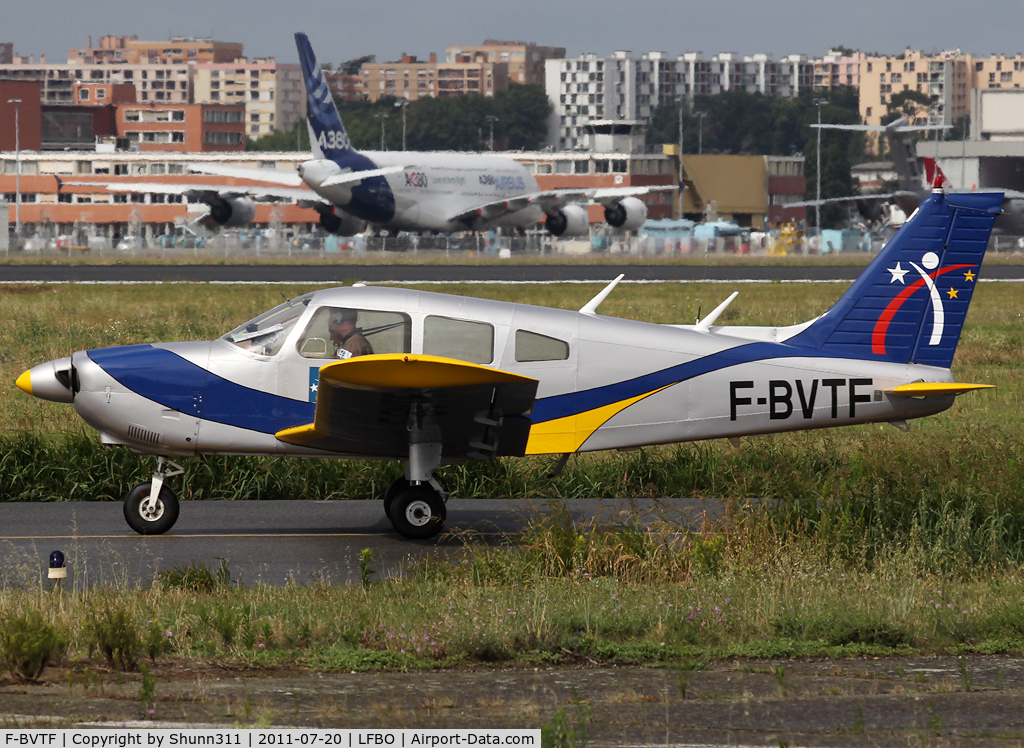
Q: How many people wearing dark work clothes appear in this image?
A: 1